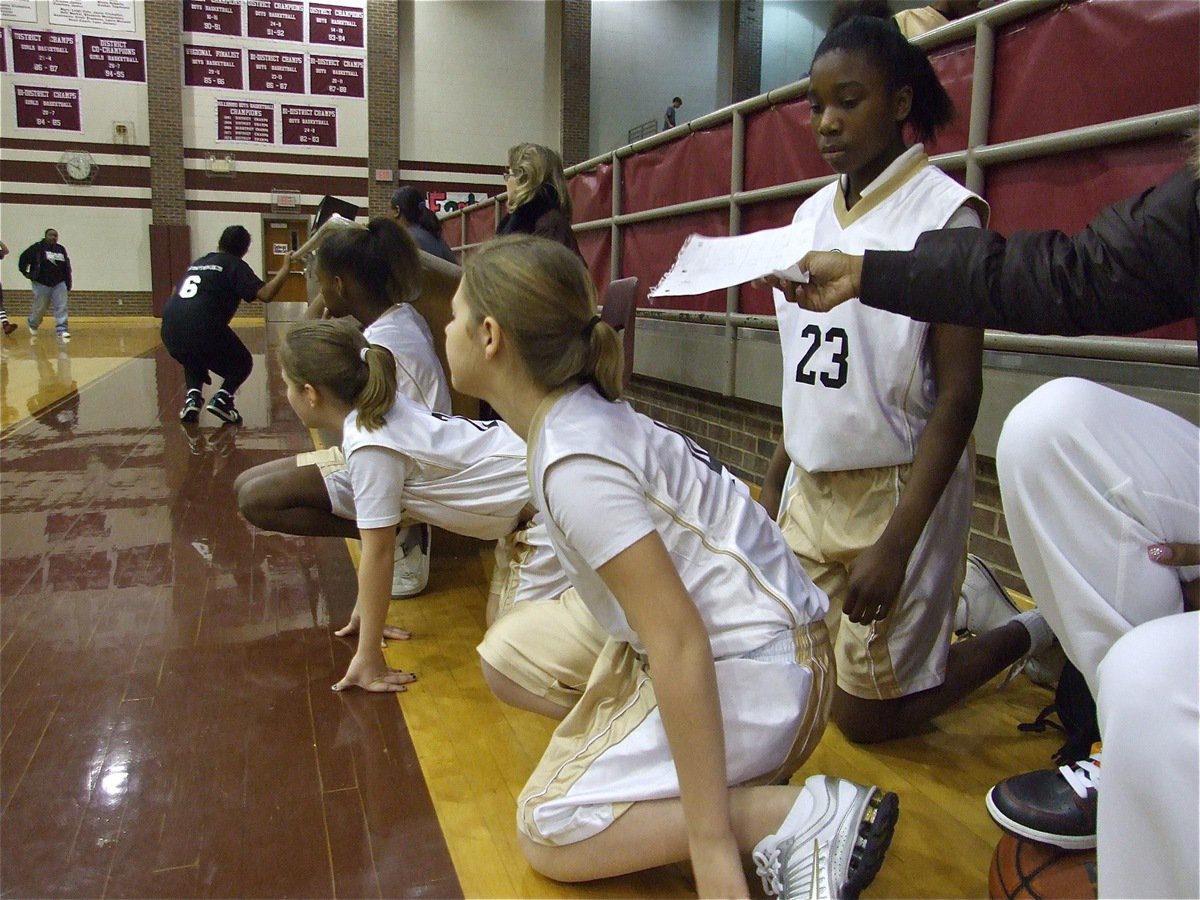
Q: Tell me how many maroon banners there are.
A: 12